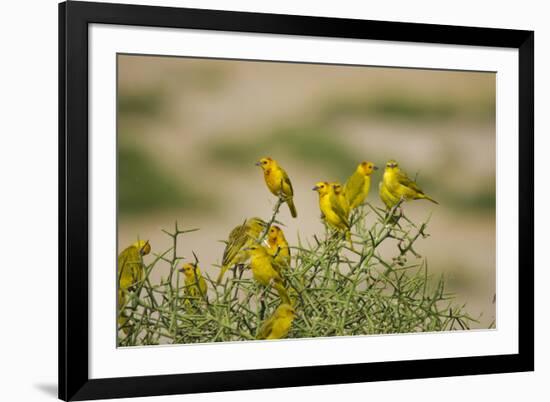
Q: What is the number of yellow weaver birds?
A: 11